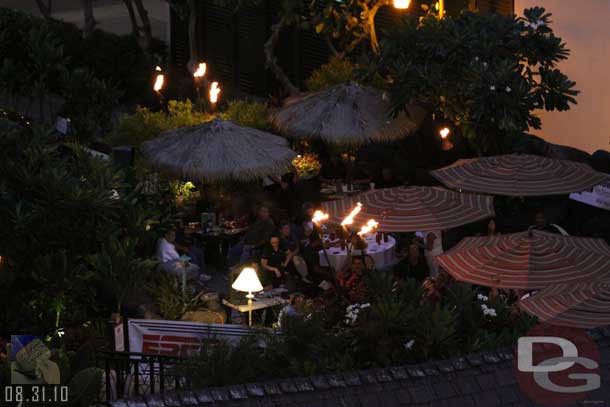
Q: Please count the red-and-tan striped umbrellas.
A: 4